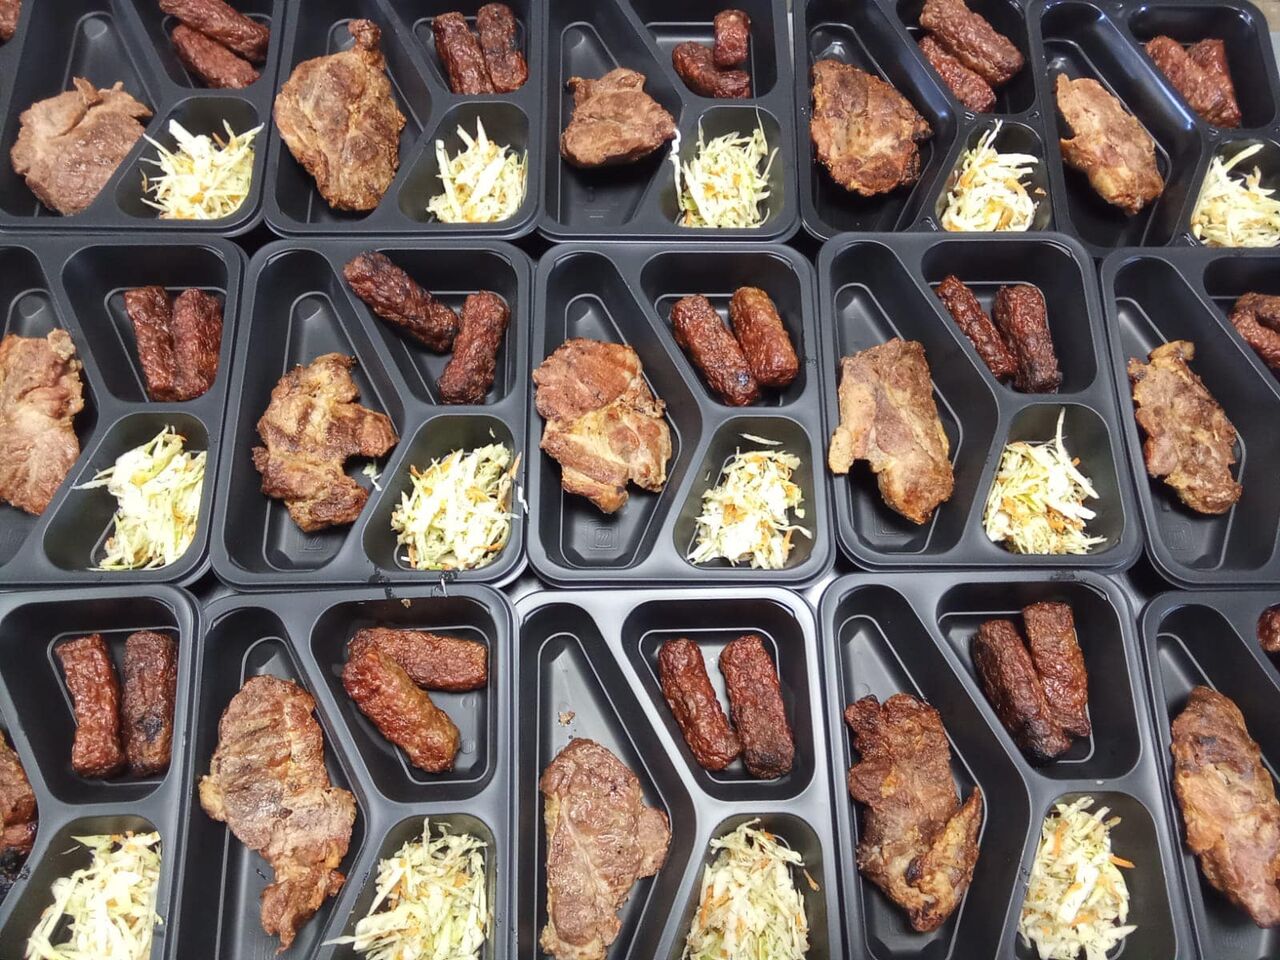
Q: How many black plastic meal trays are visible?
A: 15